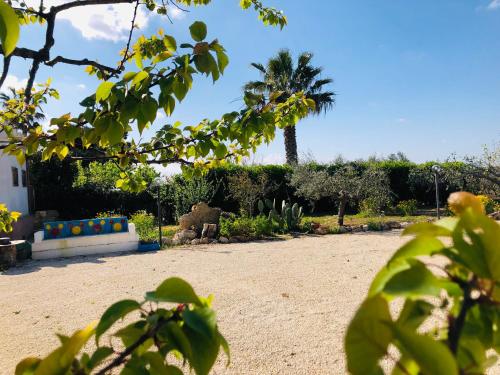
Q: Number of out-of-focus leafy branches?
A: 2